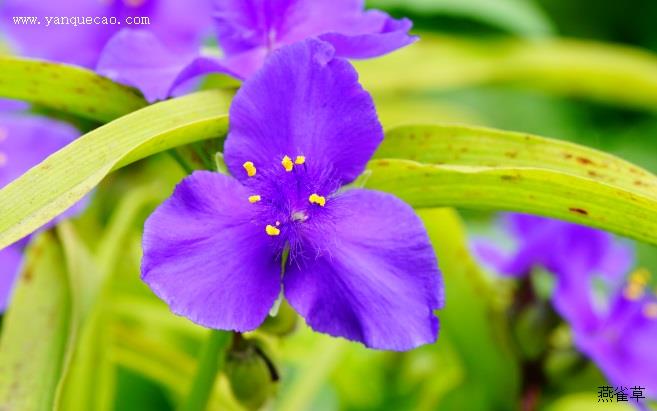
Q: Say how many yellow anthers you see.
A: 6